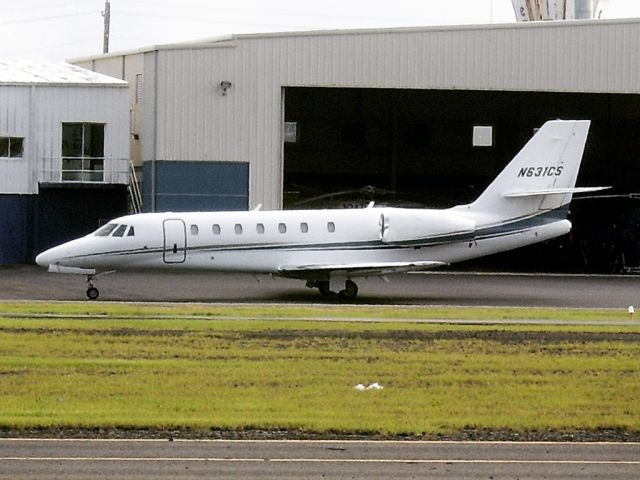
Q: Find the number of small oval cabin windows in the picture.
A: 7